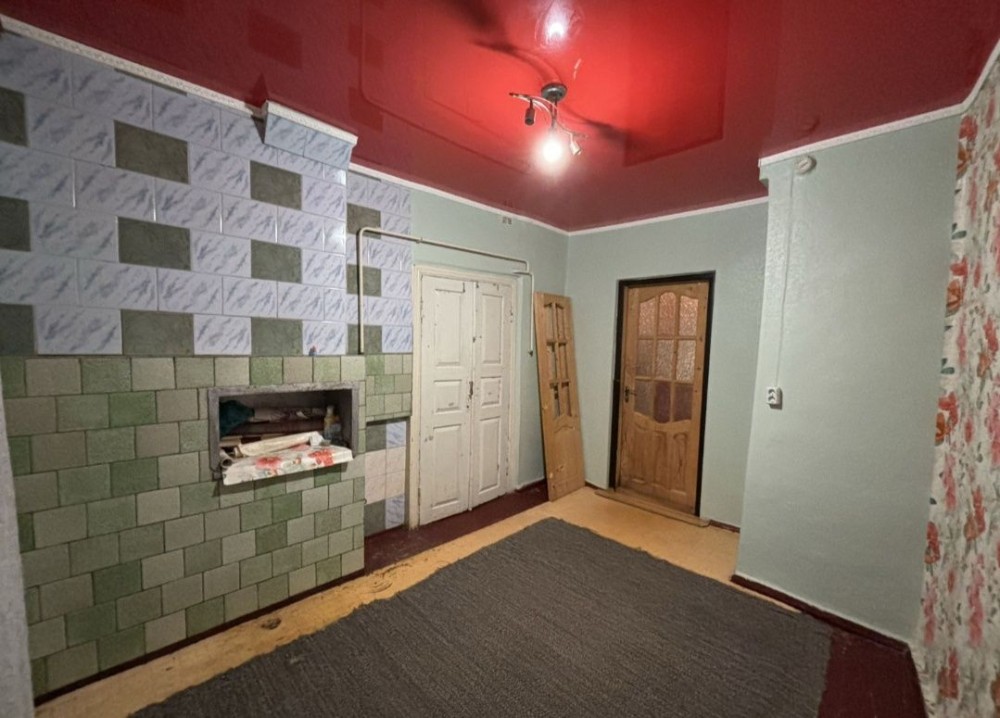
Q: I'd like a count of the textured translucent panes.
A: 9